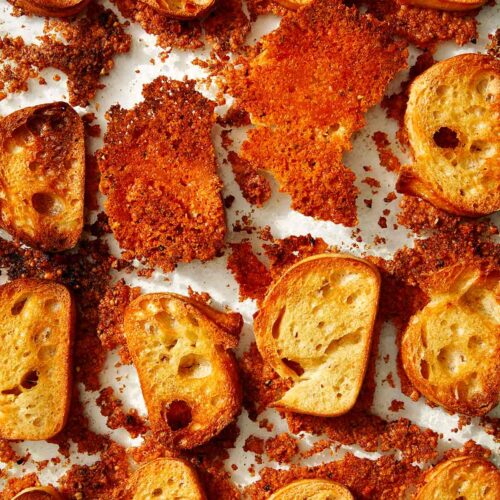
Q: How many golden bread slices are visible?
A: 14